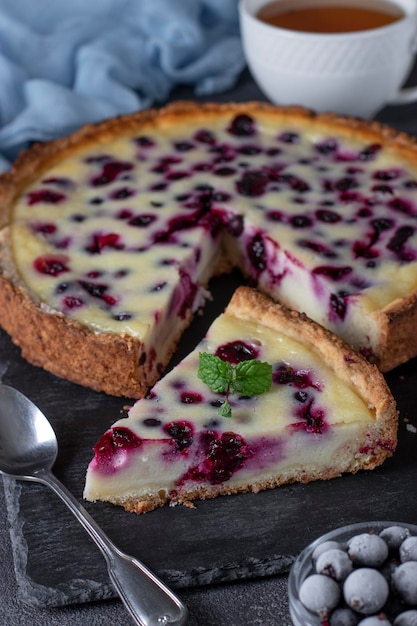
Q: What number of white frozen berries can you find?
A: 11